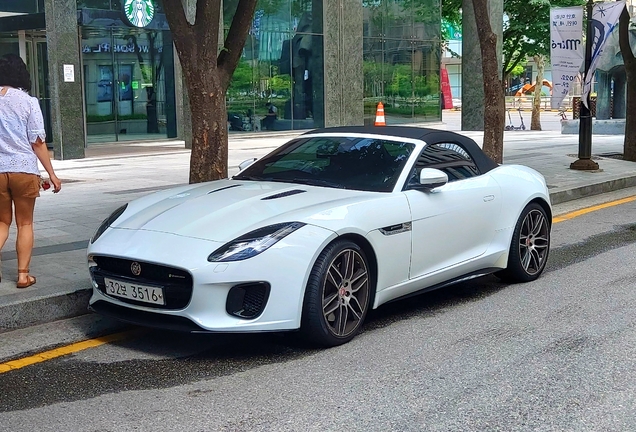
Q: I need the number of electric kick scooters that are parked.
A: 2